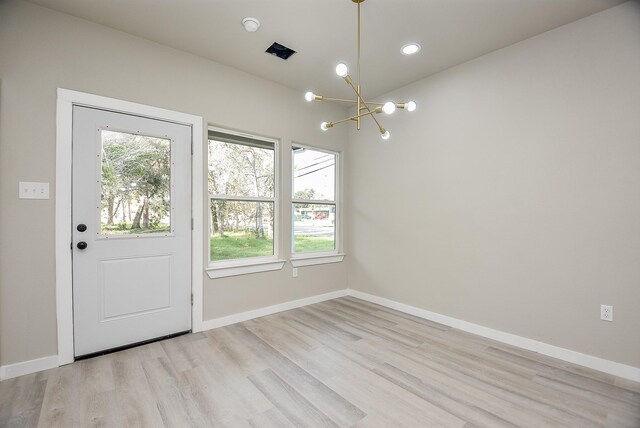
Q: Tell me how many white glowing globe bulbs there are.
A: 6